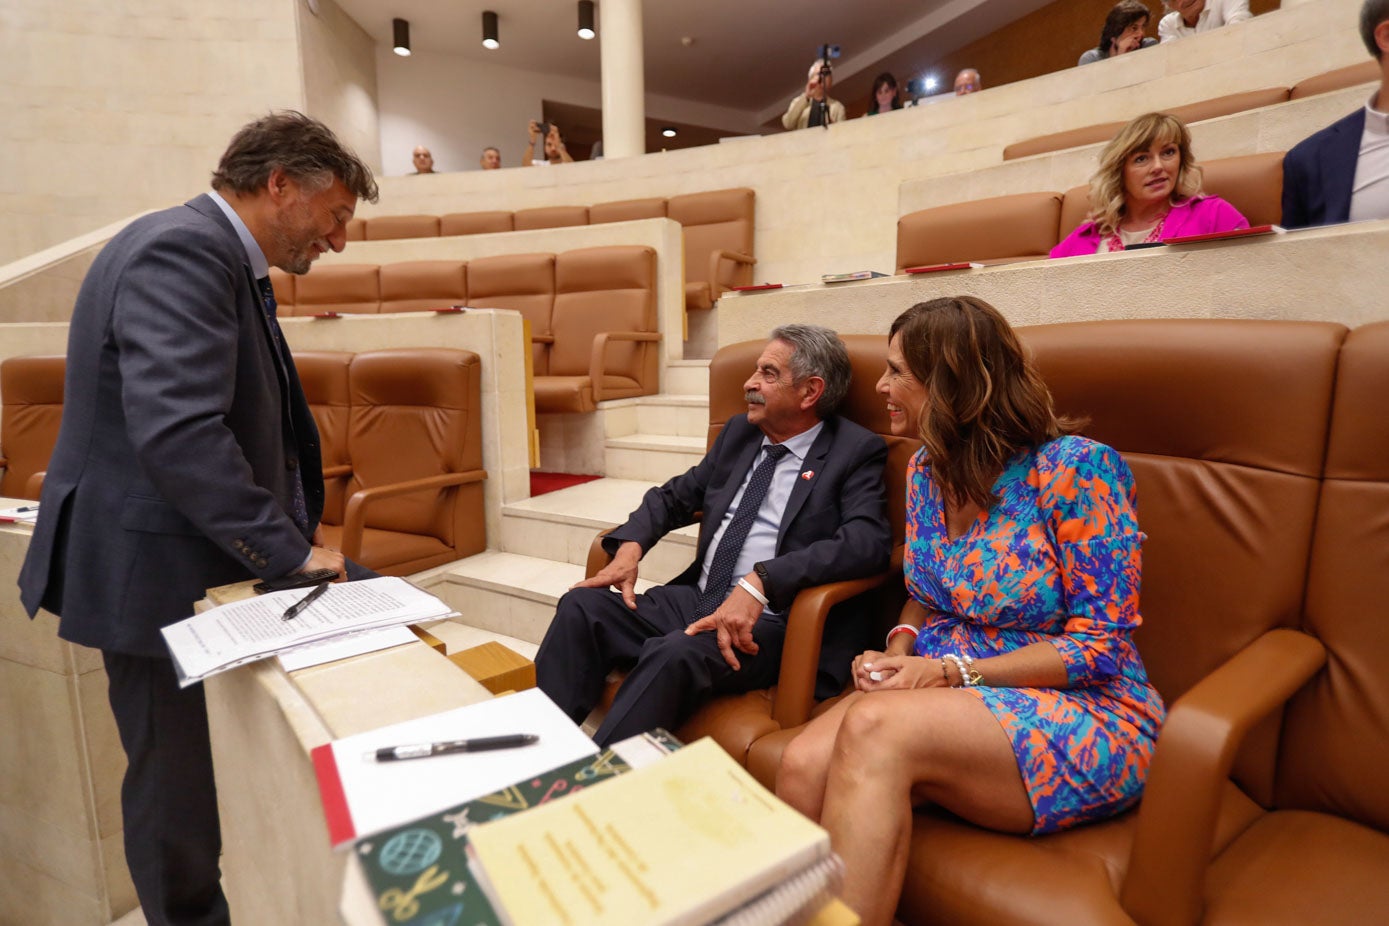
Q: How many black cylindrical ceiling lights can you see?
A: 3